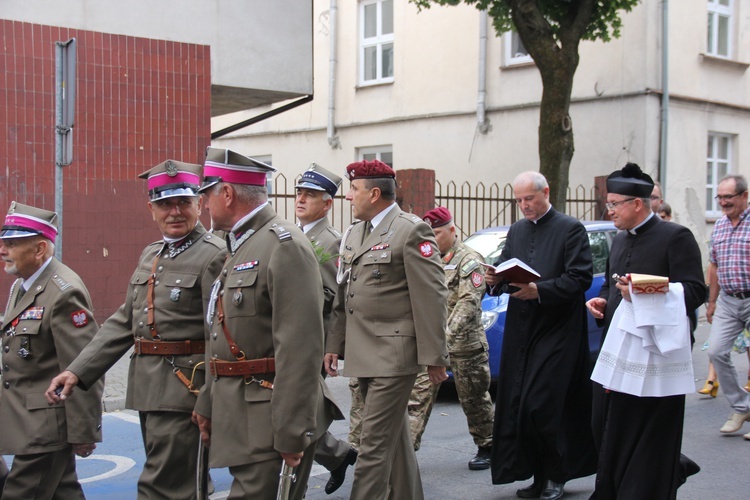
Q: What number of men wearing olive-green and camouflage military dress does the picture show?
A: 6